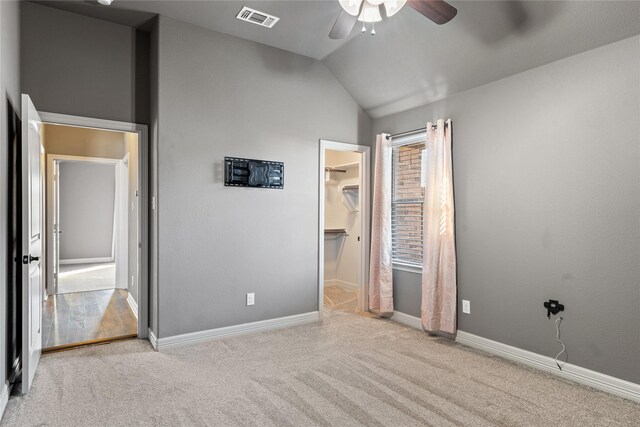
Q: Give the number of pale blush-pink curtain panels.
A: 2